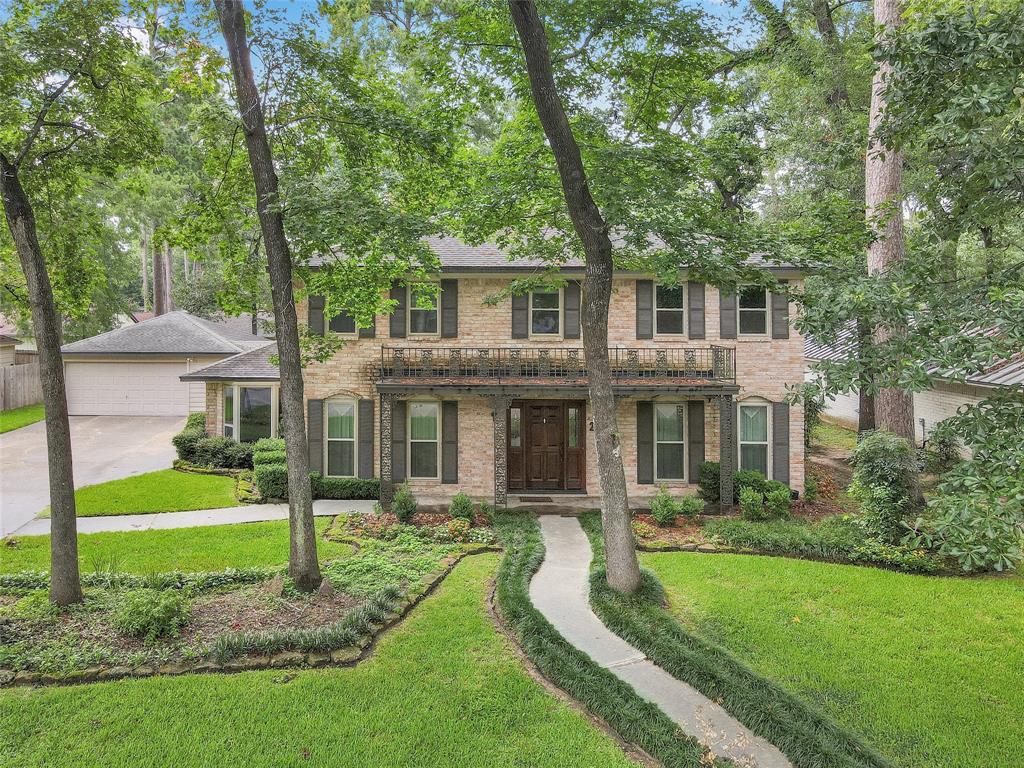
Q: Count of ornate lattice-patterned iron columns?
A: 3